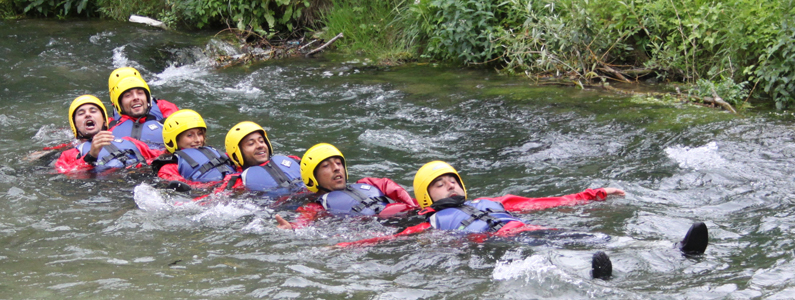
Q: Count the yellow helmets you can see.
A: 7